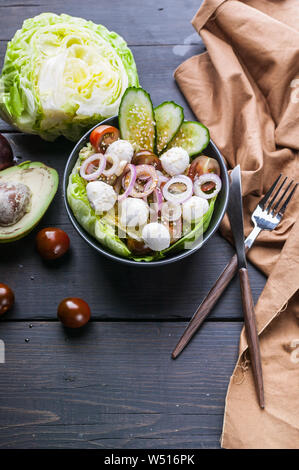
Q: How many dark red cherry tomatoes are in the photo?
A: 3